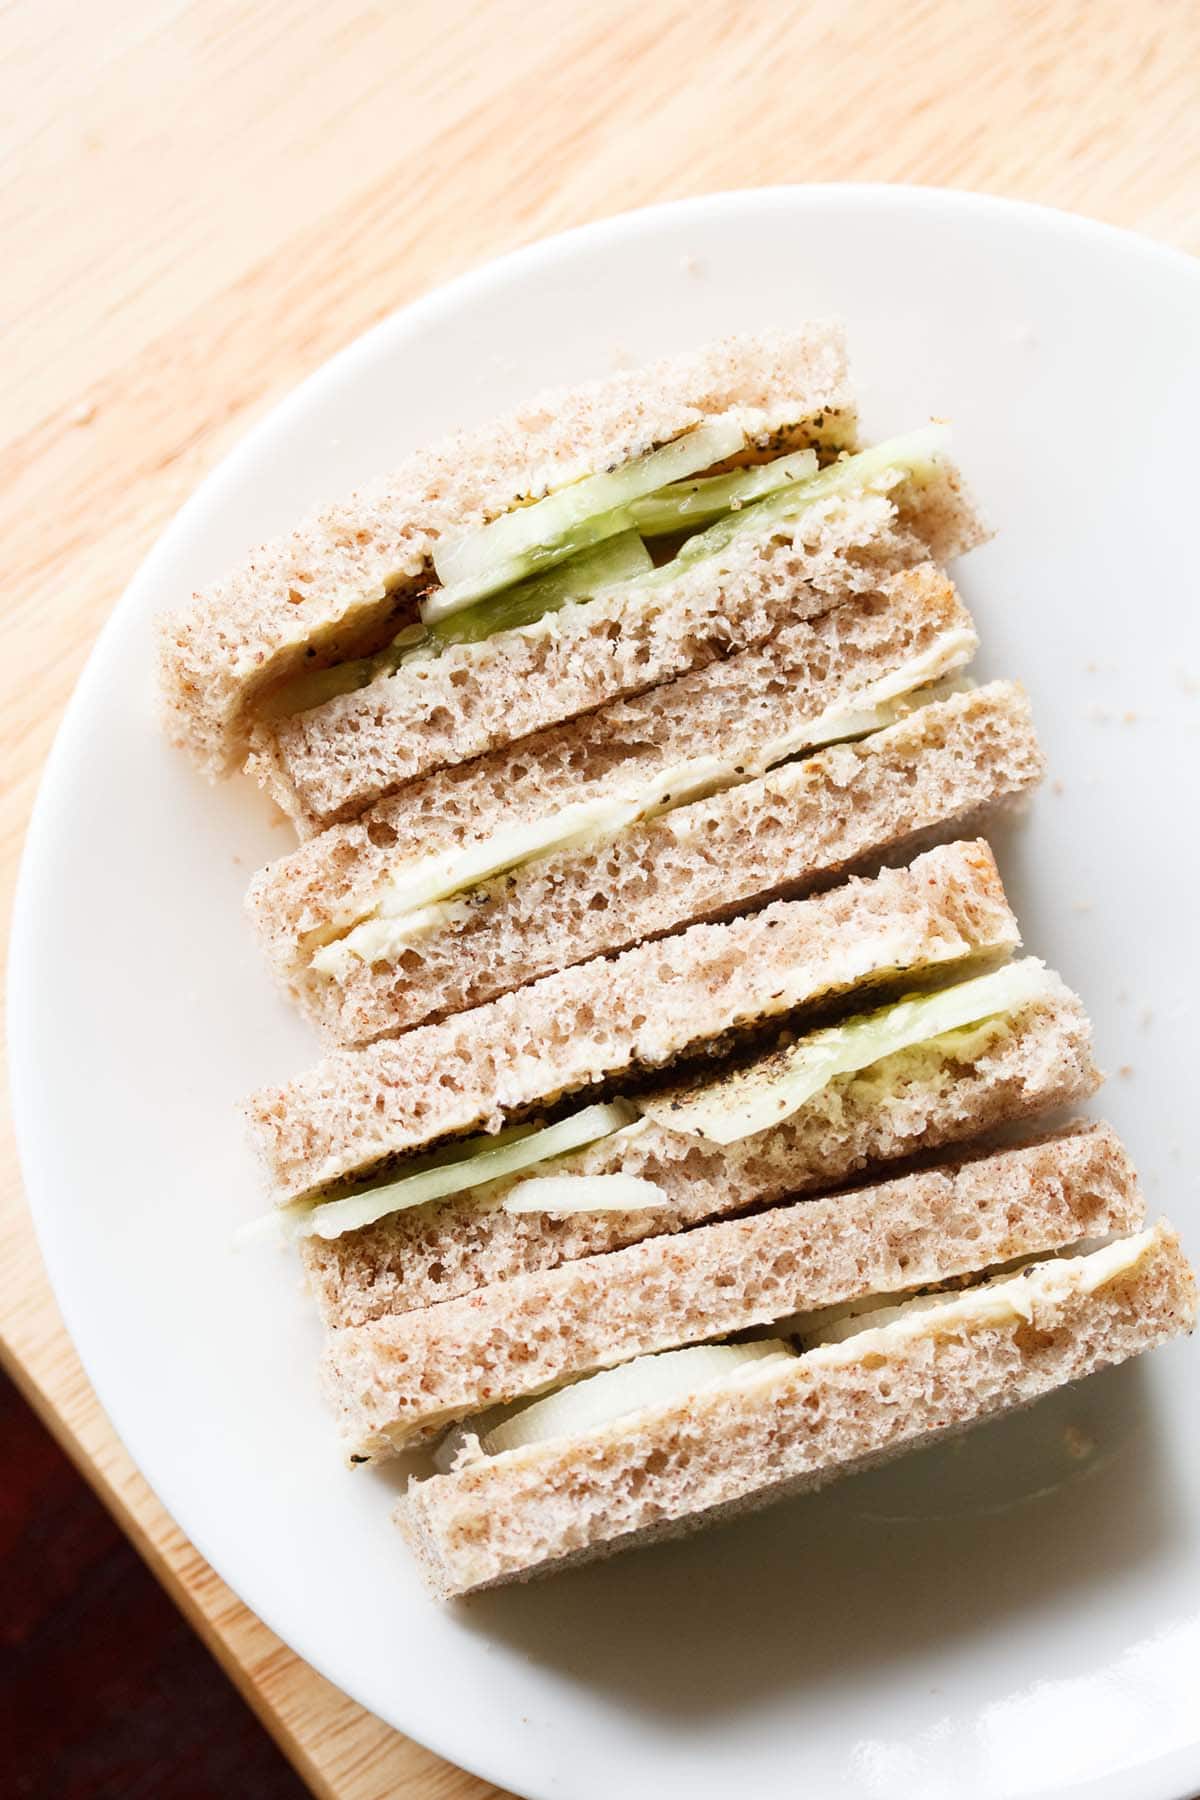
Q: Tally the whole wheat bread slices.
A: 8